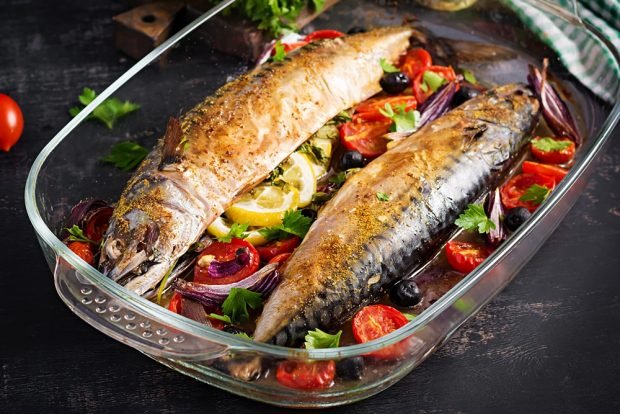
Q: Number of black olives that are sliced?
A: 0